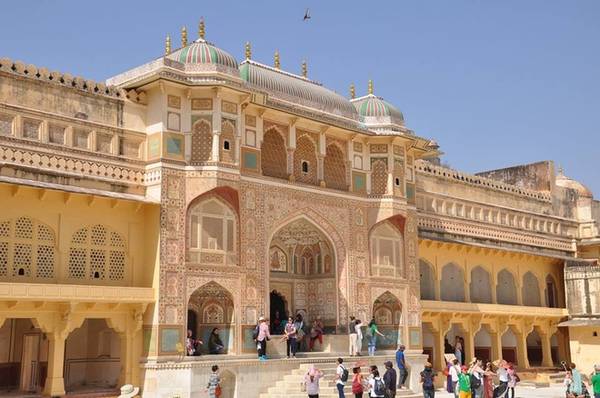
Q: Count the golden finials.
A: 8